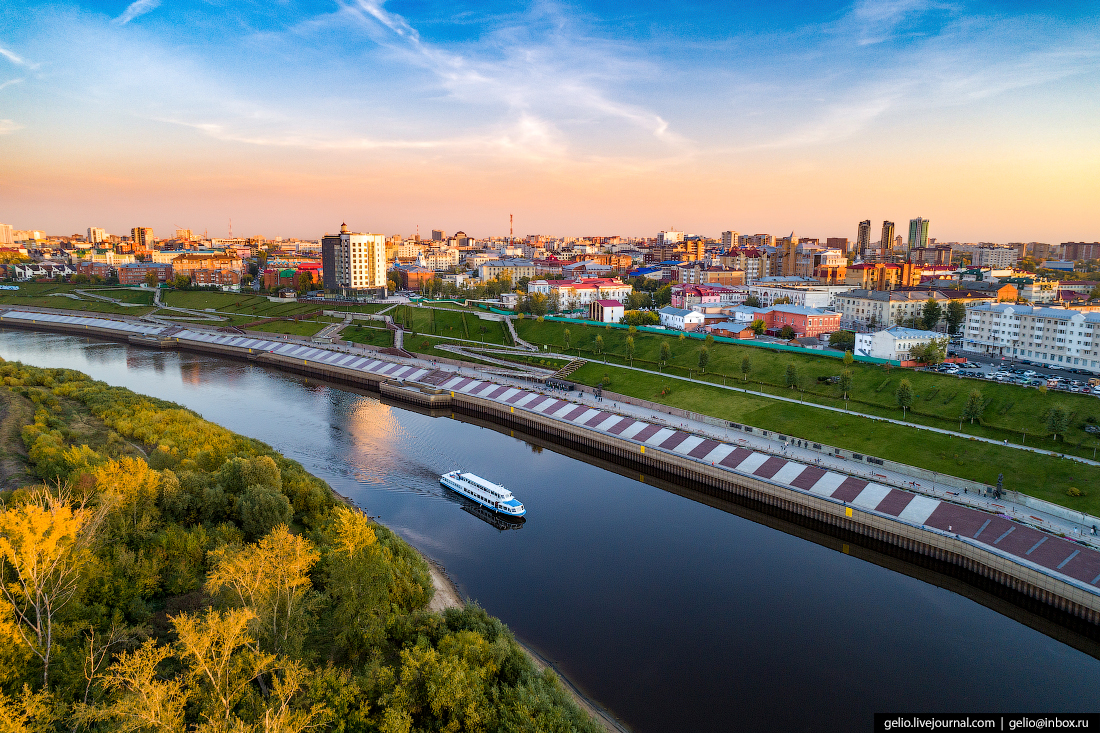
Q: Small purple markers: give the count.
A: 0